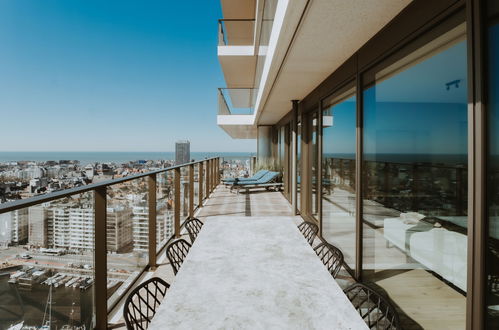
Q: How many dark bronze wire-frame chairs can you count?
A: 6